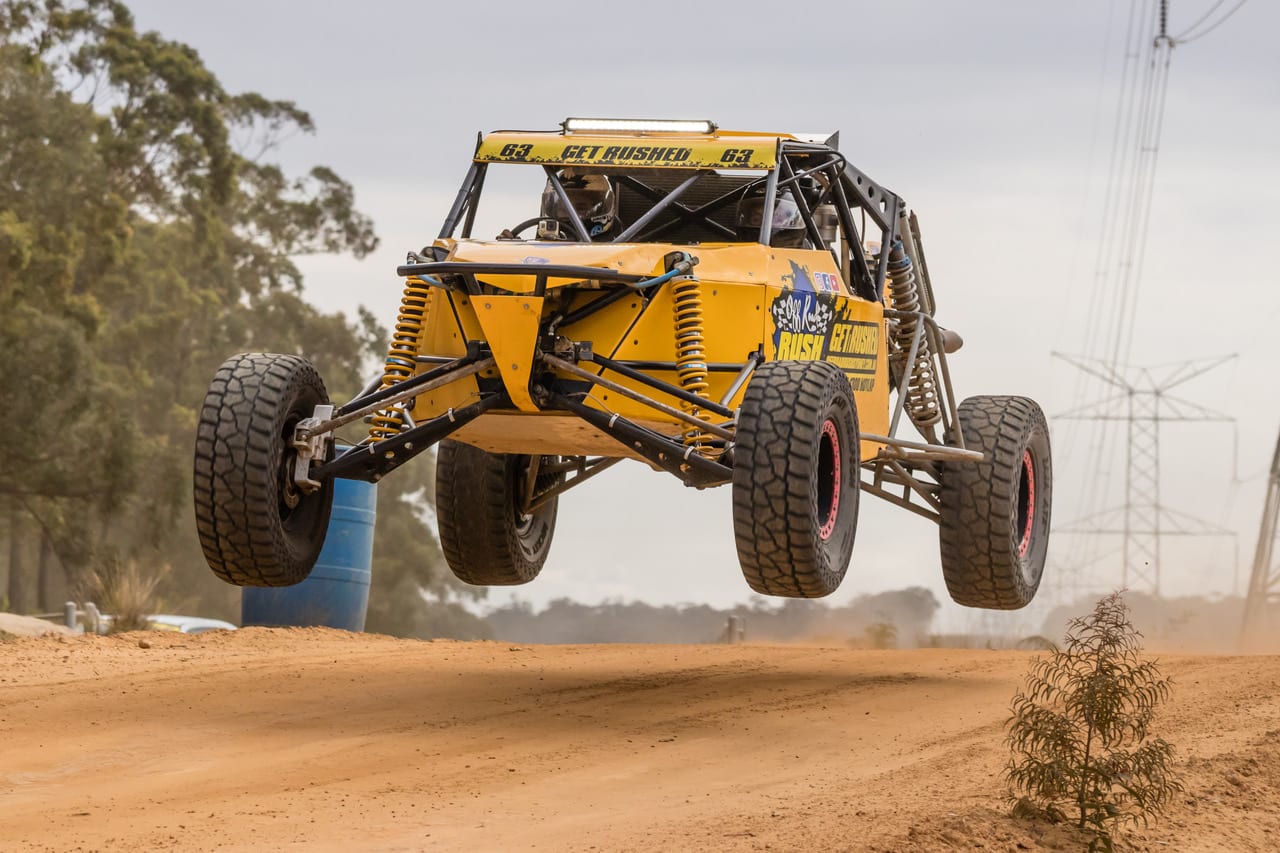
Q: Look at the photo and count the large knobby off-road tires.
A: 4